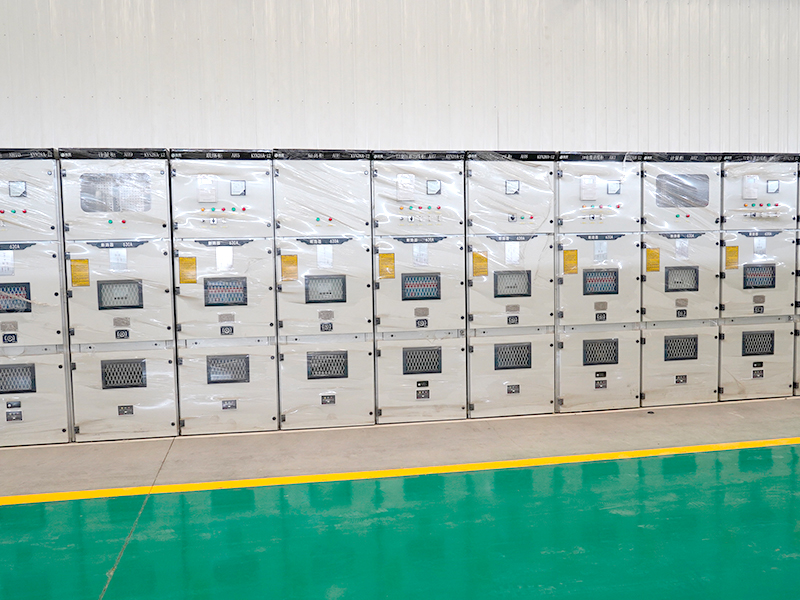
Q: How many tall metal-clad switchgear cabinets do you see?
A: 9